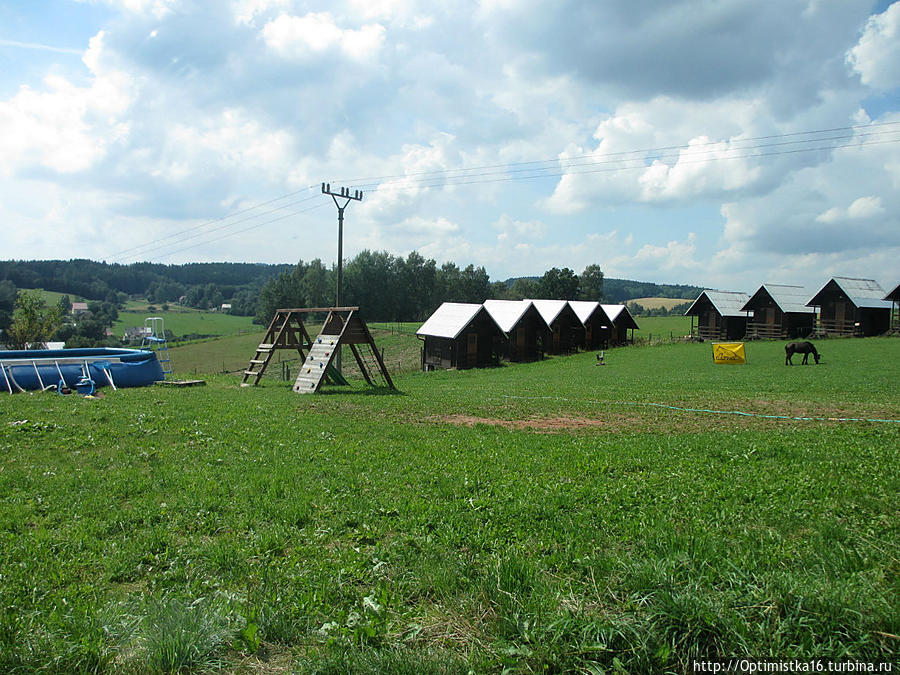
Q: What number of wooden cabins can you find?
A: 9